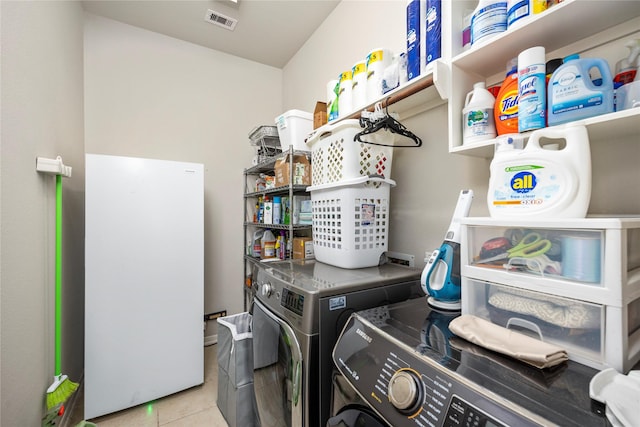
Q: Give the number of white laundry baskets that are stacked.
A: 2